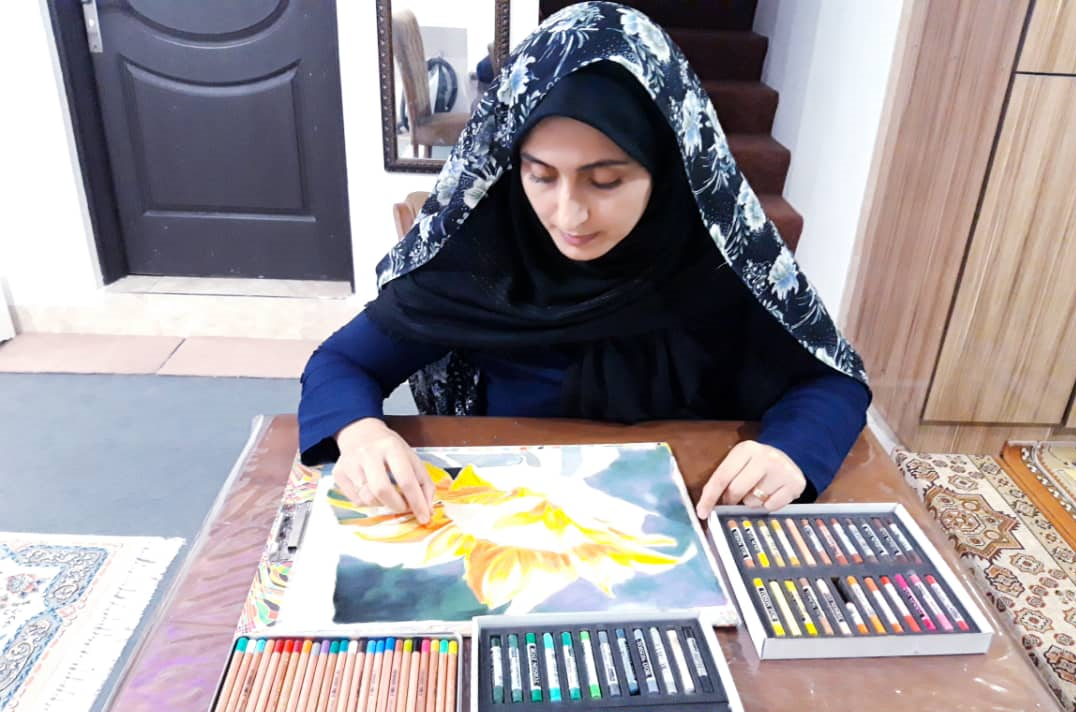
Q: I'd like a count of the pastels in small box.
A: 12